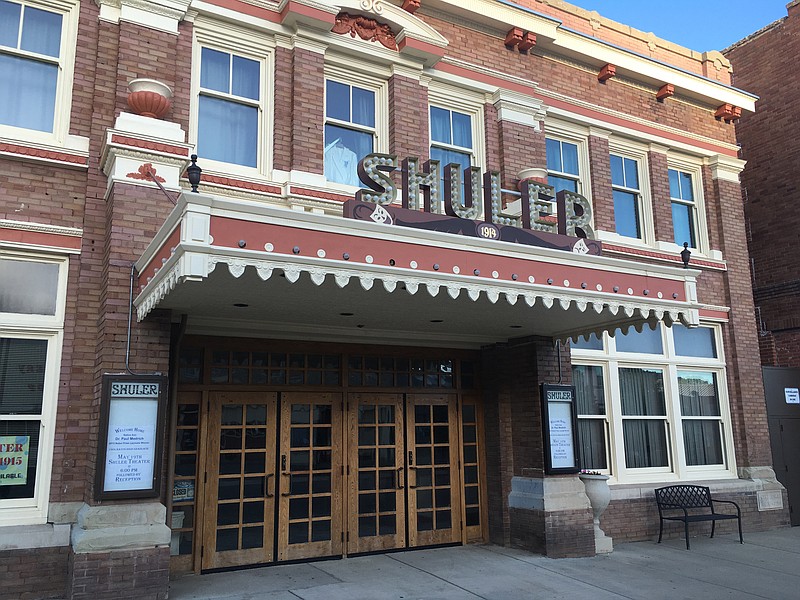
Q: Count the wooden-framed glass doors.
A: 4